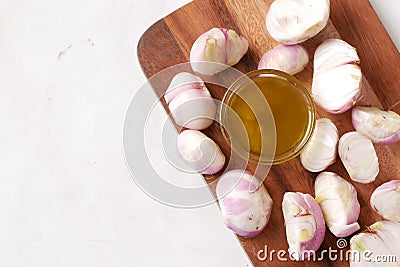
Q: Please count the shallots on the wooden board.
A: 14